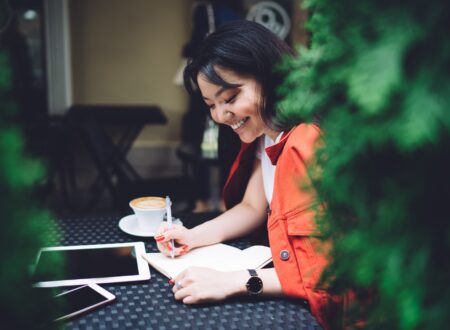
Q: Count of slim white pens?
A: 1